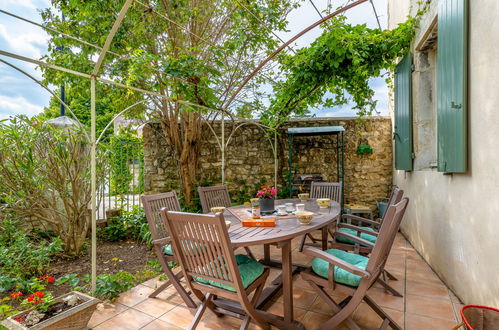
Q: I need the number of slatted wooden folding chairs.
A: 6